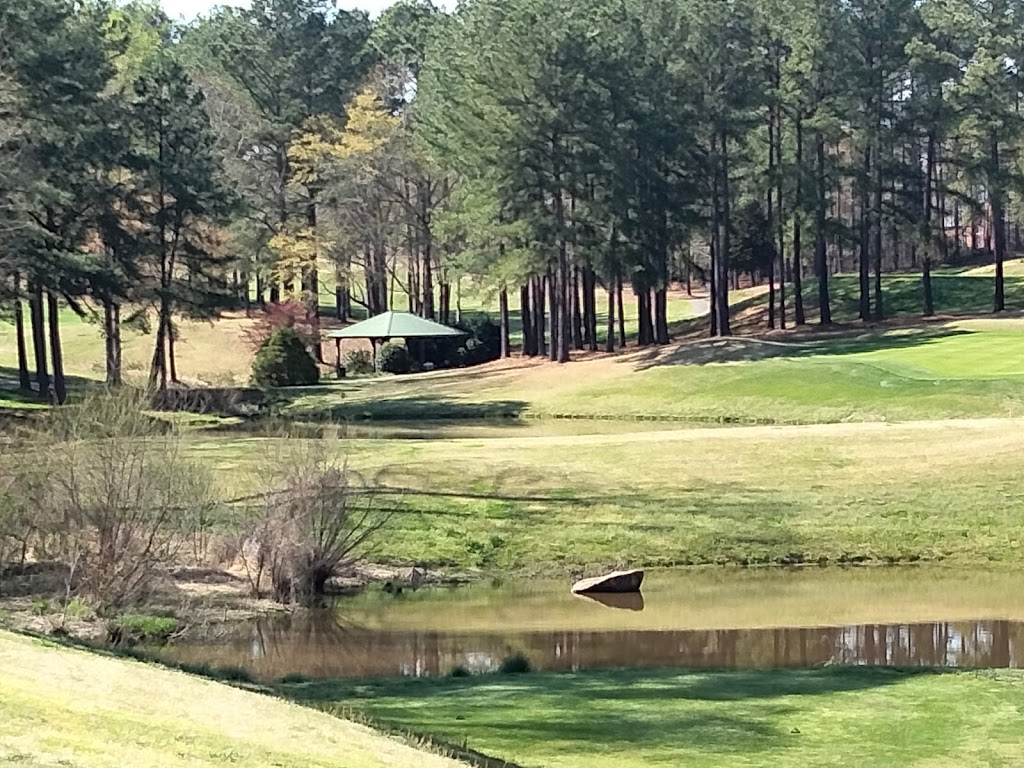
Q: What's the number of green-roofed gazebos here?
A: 1